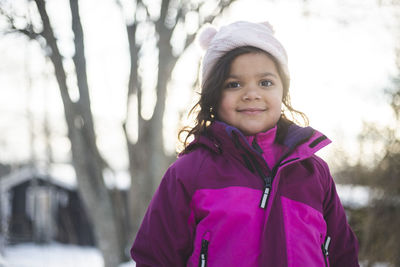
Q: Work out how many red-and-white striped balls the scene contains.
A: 0